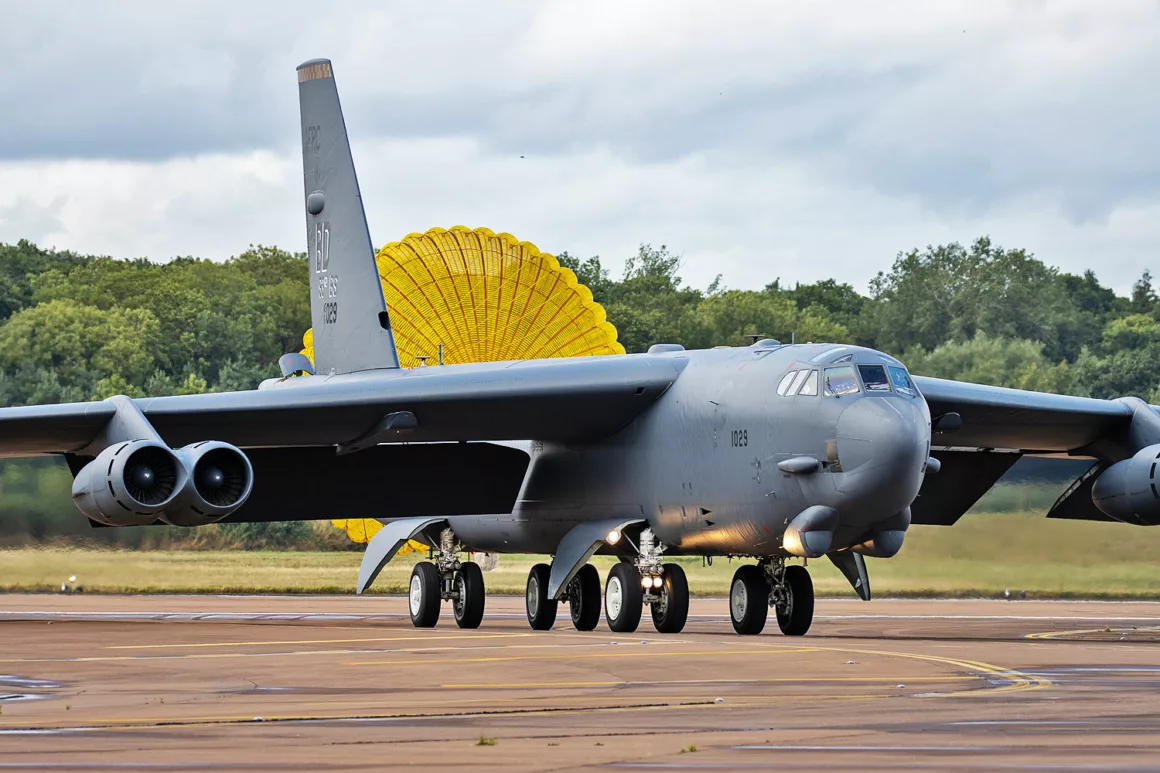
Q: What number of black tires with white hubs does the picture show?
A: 4